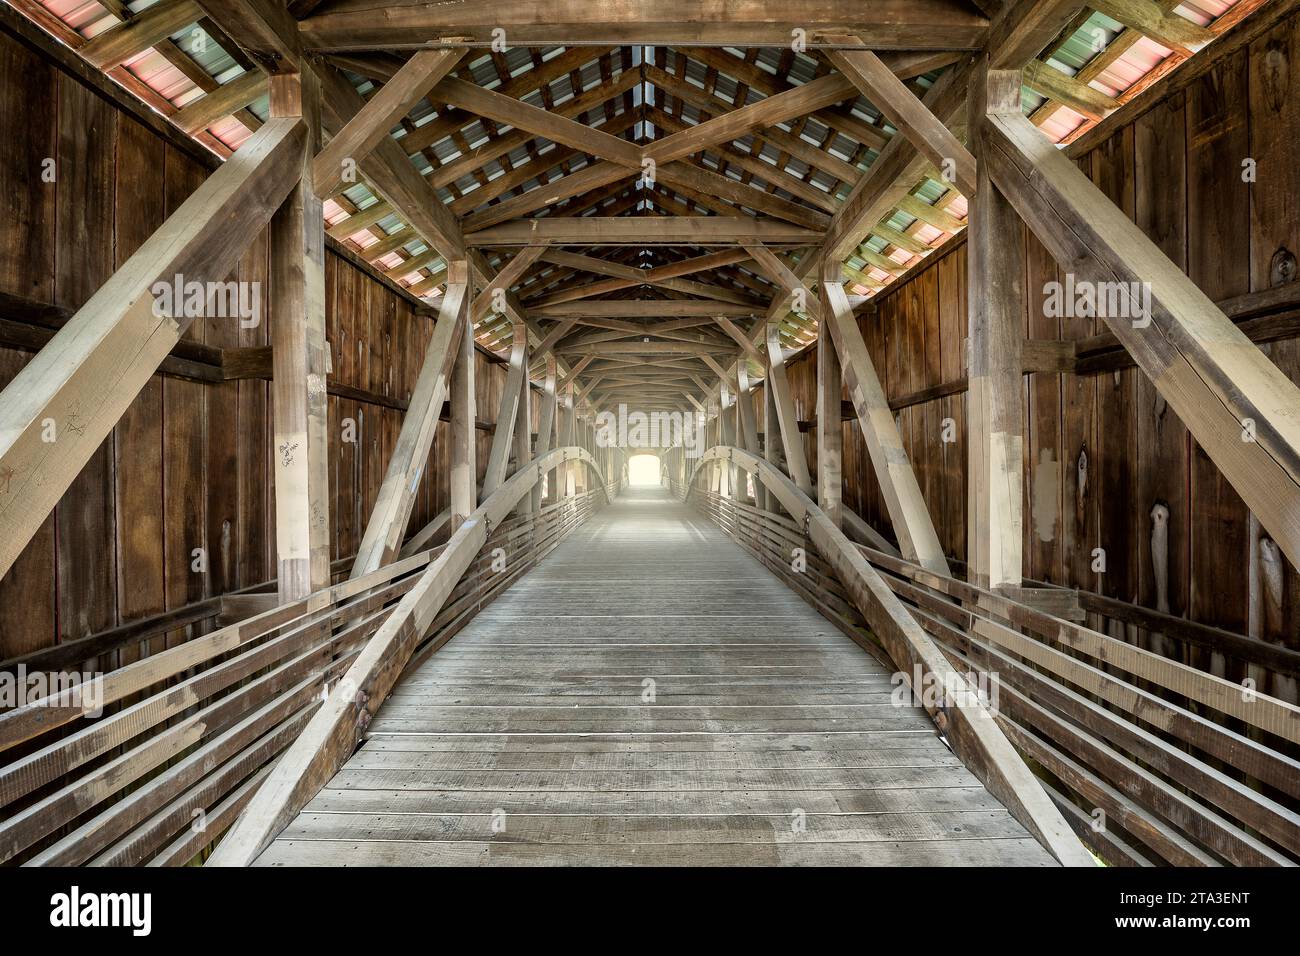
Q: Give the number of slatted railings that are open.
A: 2